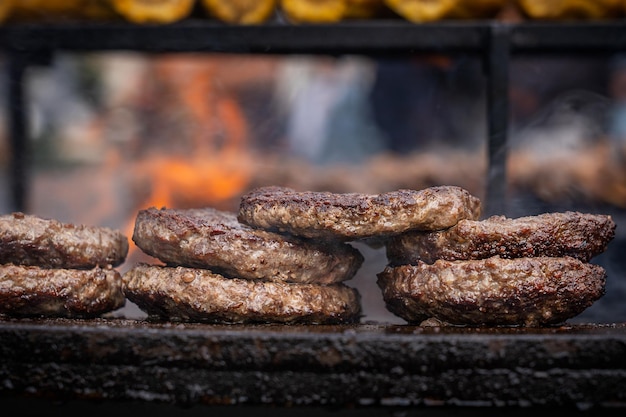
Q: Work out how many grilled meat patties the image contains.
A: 7